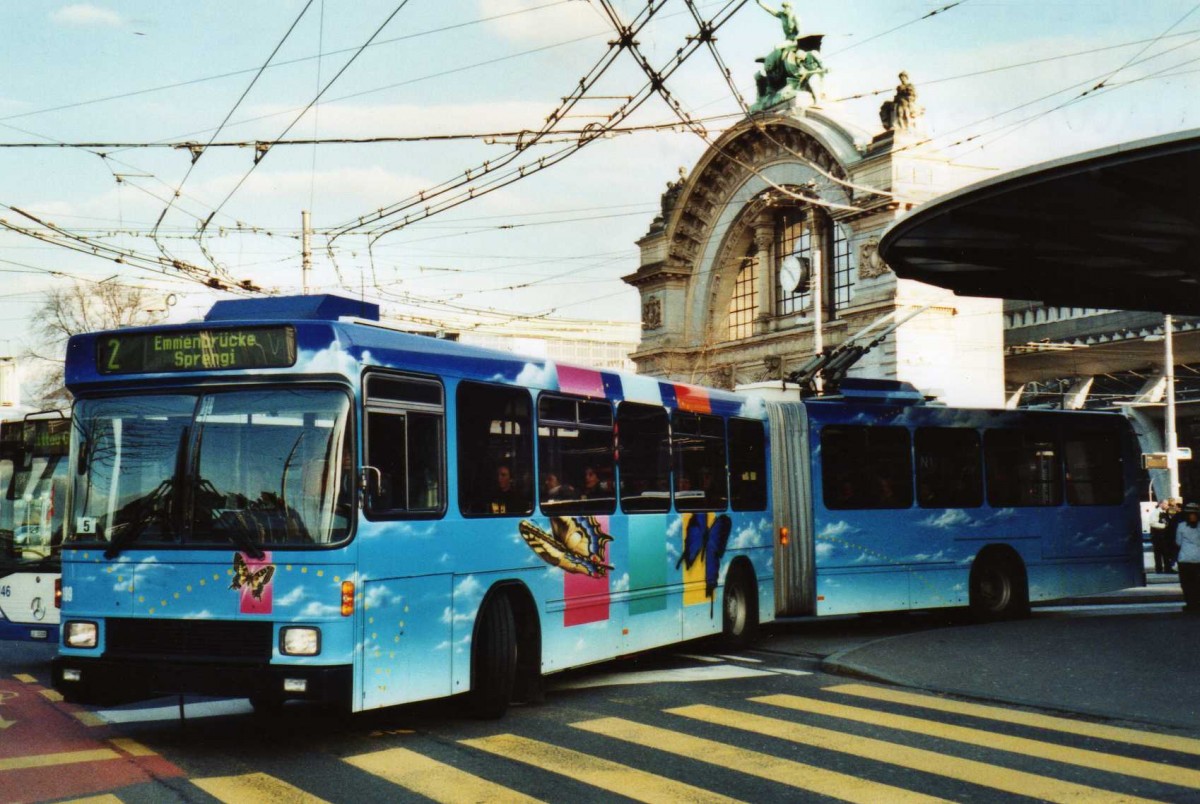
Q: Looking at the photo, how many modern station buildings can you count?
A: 1